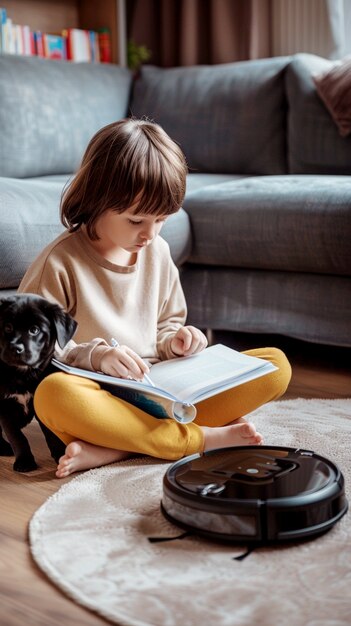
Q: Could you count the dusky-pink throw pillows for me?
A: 1